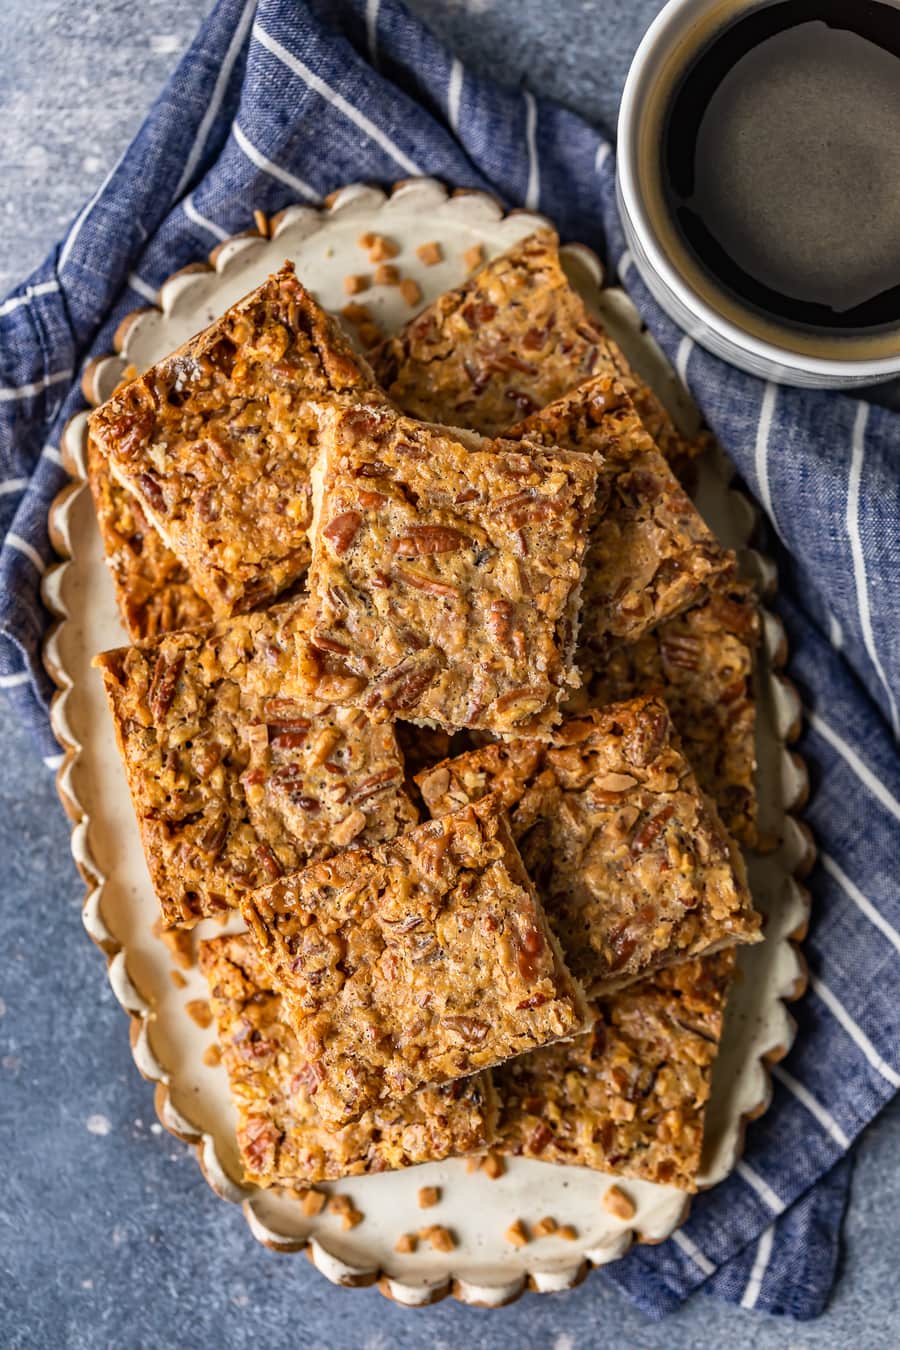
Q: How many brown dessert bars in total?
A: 11